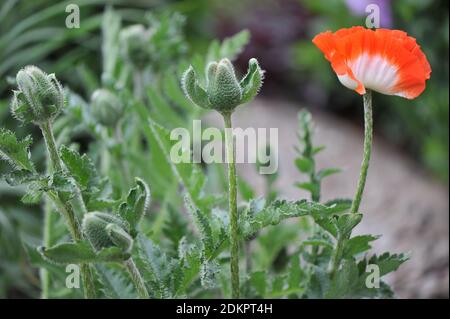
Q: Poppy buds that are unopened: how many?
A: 5